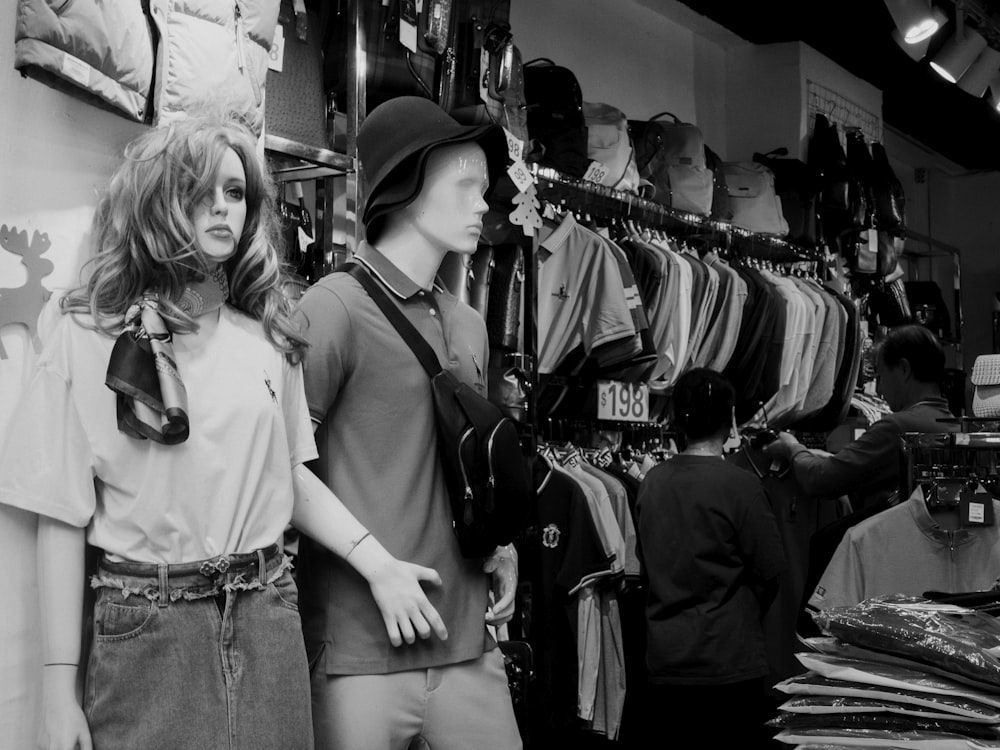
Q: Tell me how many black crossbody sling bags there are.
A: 1